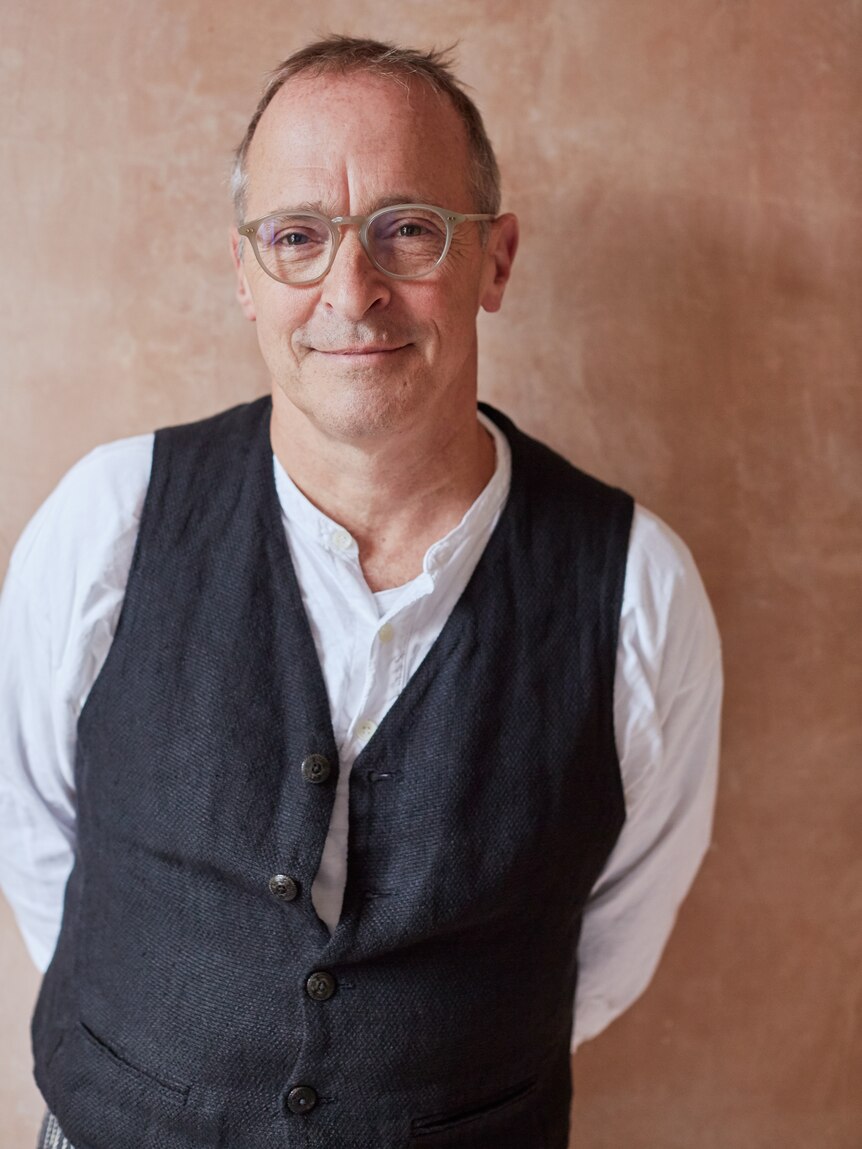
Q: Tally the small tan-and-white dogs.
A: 0